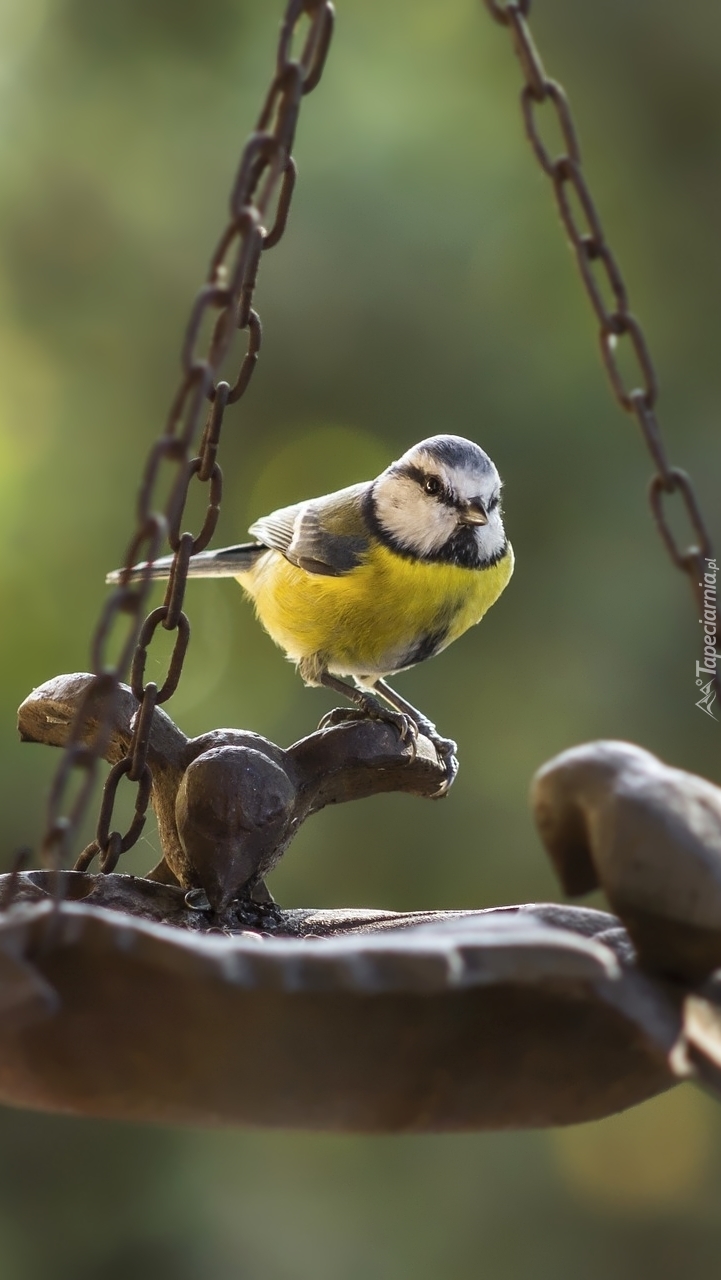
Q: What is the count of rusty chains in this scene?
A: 3